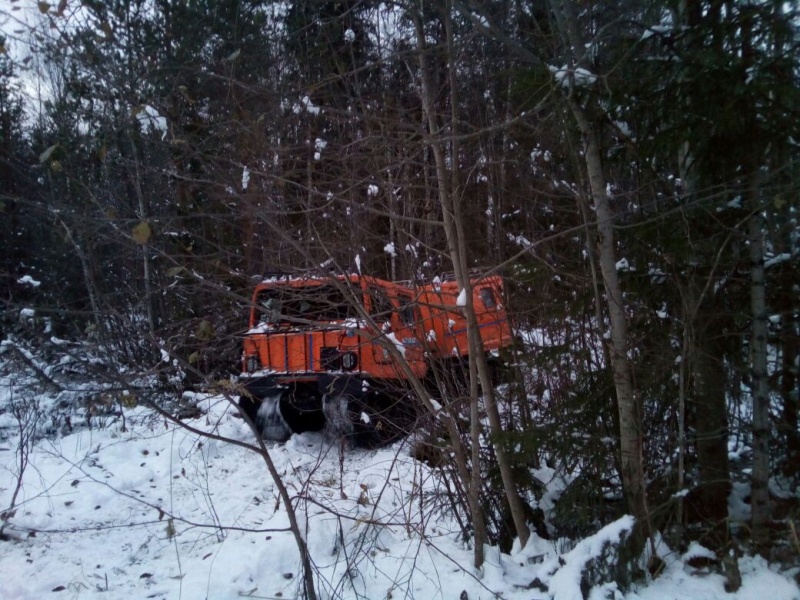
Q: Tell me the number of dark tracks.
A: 2